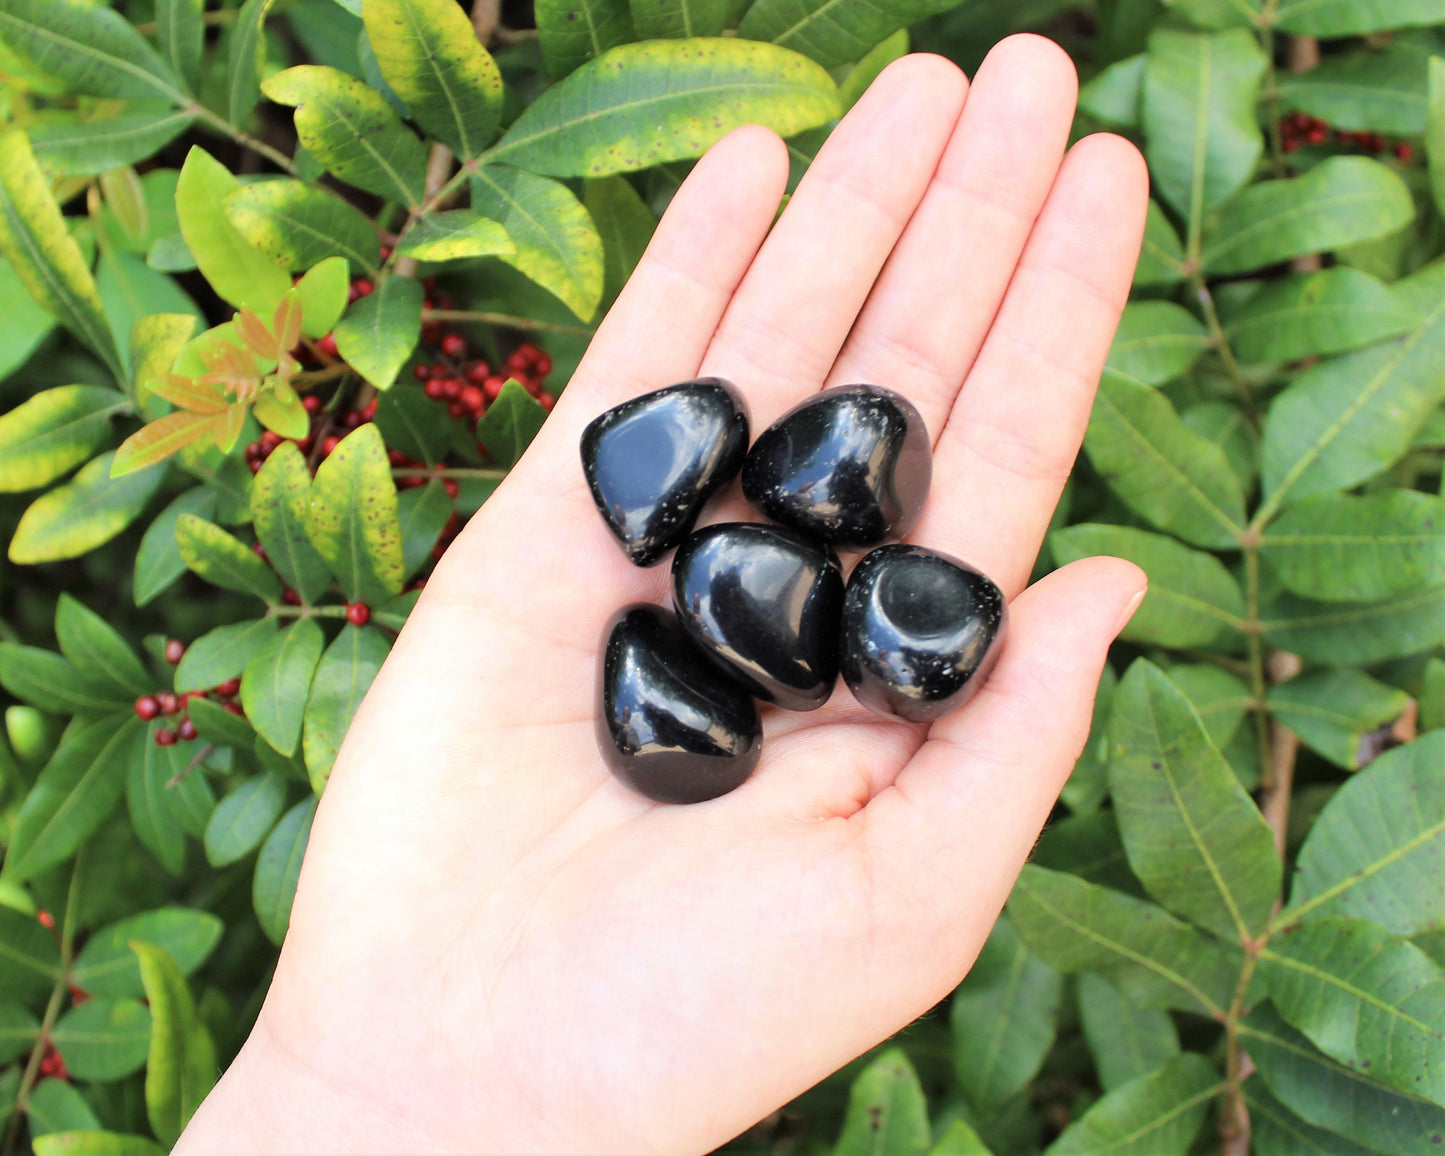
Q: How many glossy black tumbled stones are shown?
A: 5